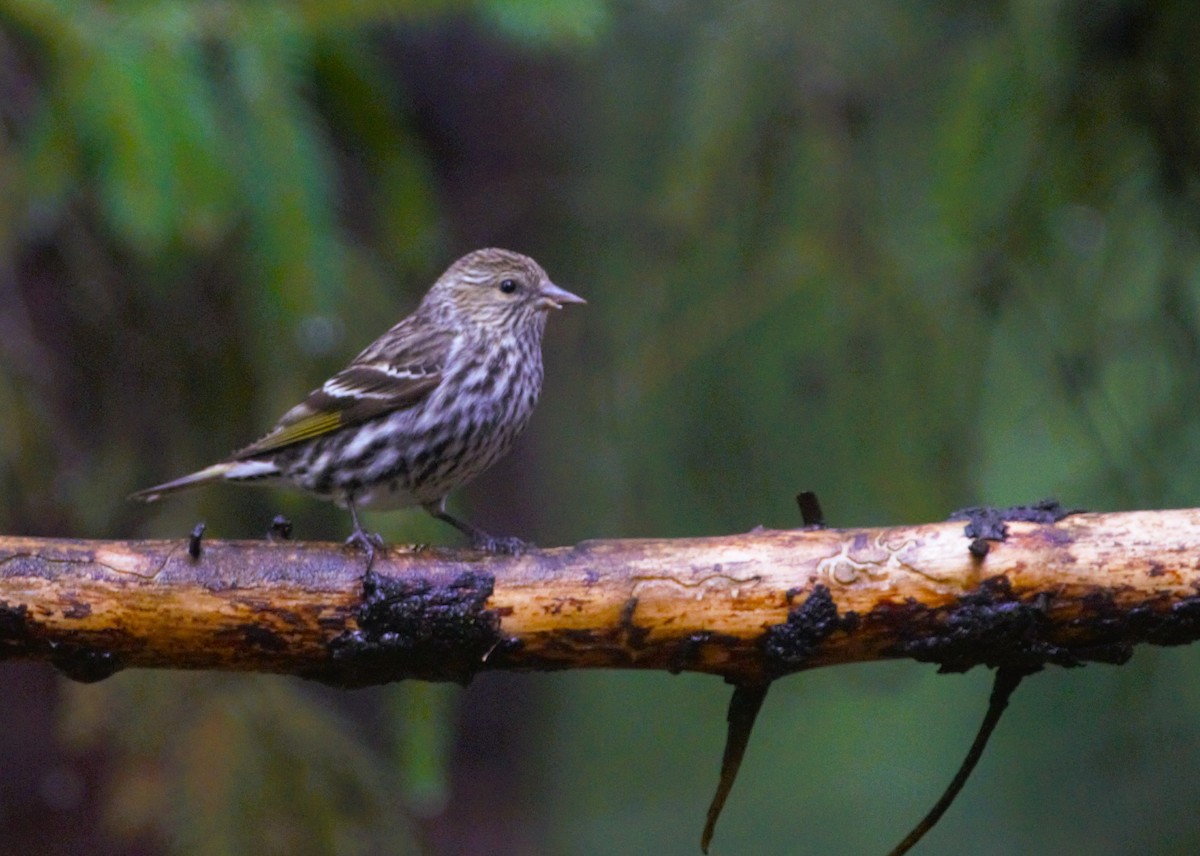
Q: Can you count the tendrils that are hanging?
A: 2